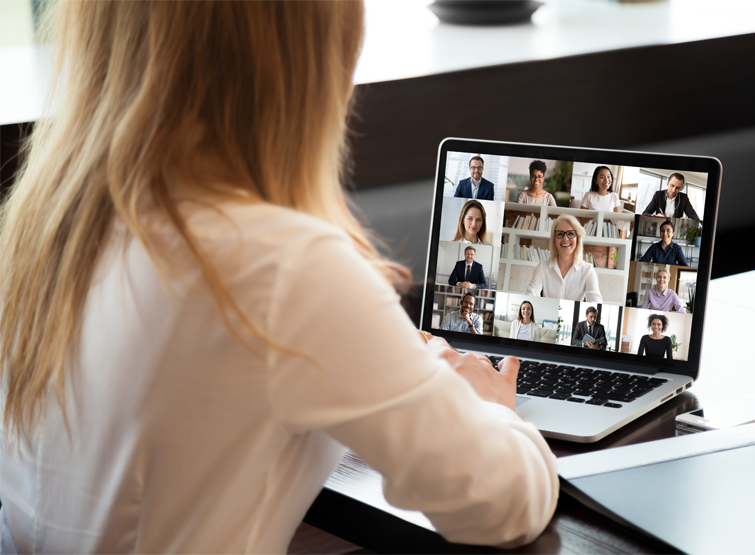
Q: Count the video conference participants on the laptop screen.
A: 13